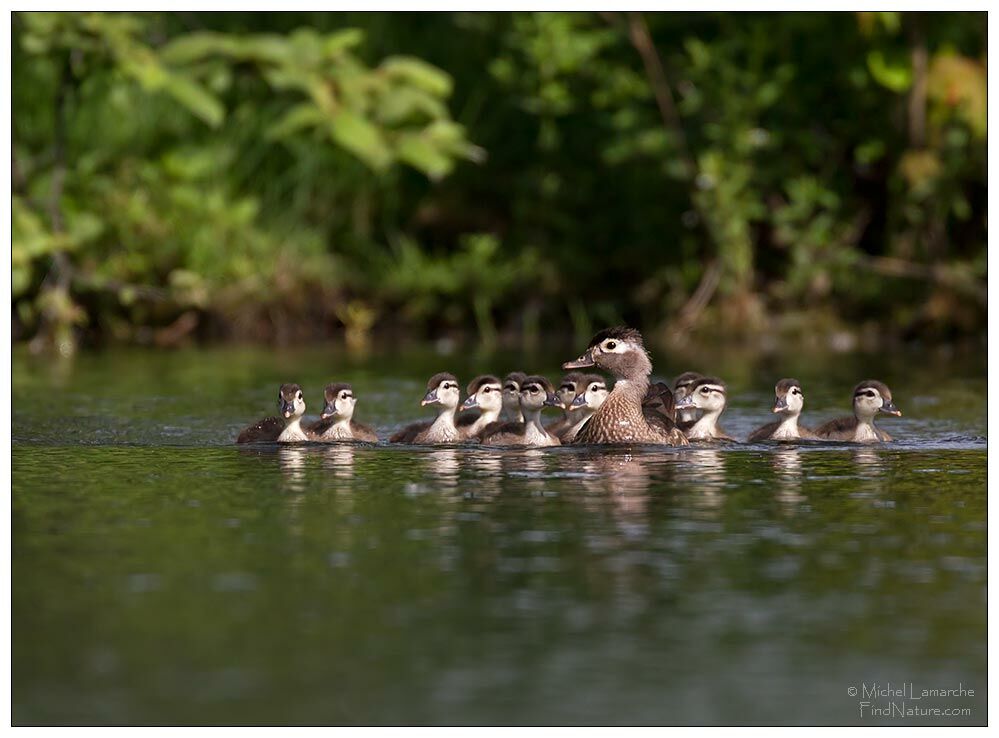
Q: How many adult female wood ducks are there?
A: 1